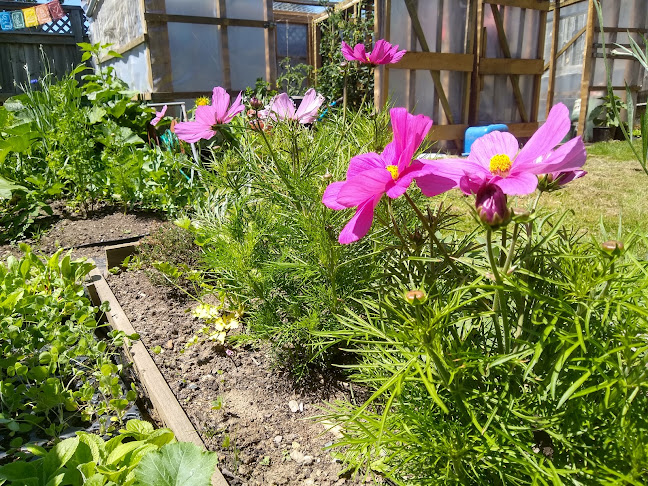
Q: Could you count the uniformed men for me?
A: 0